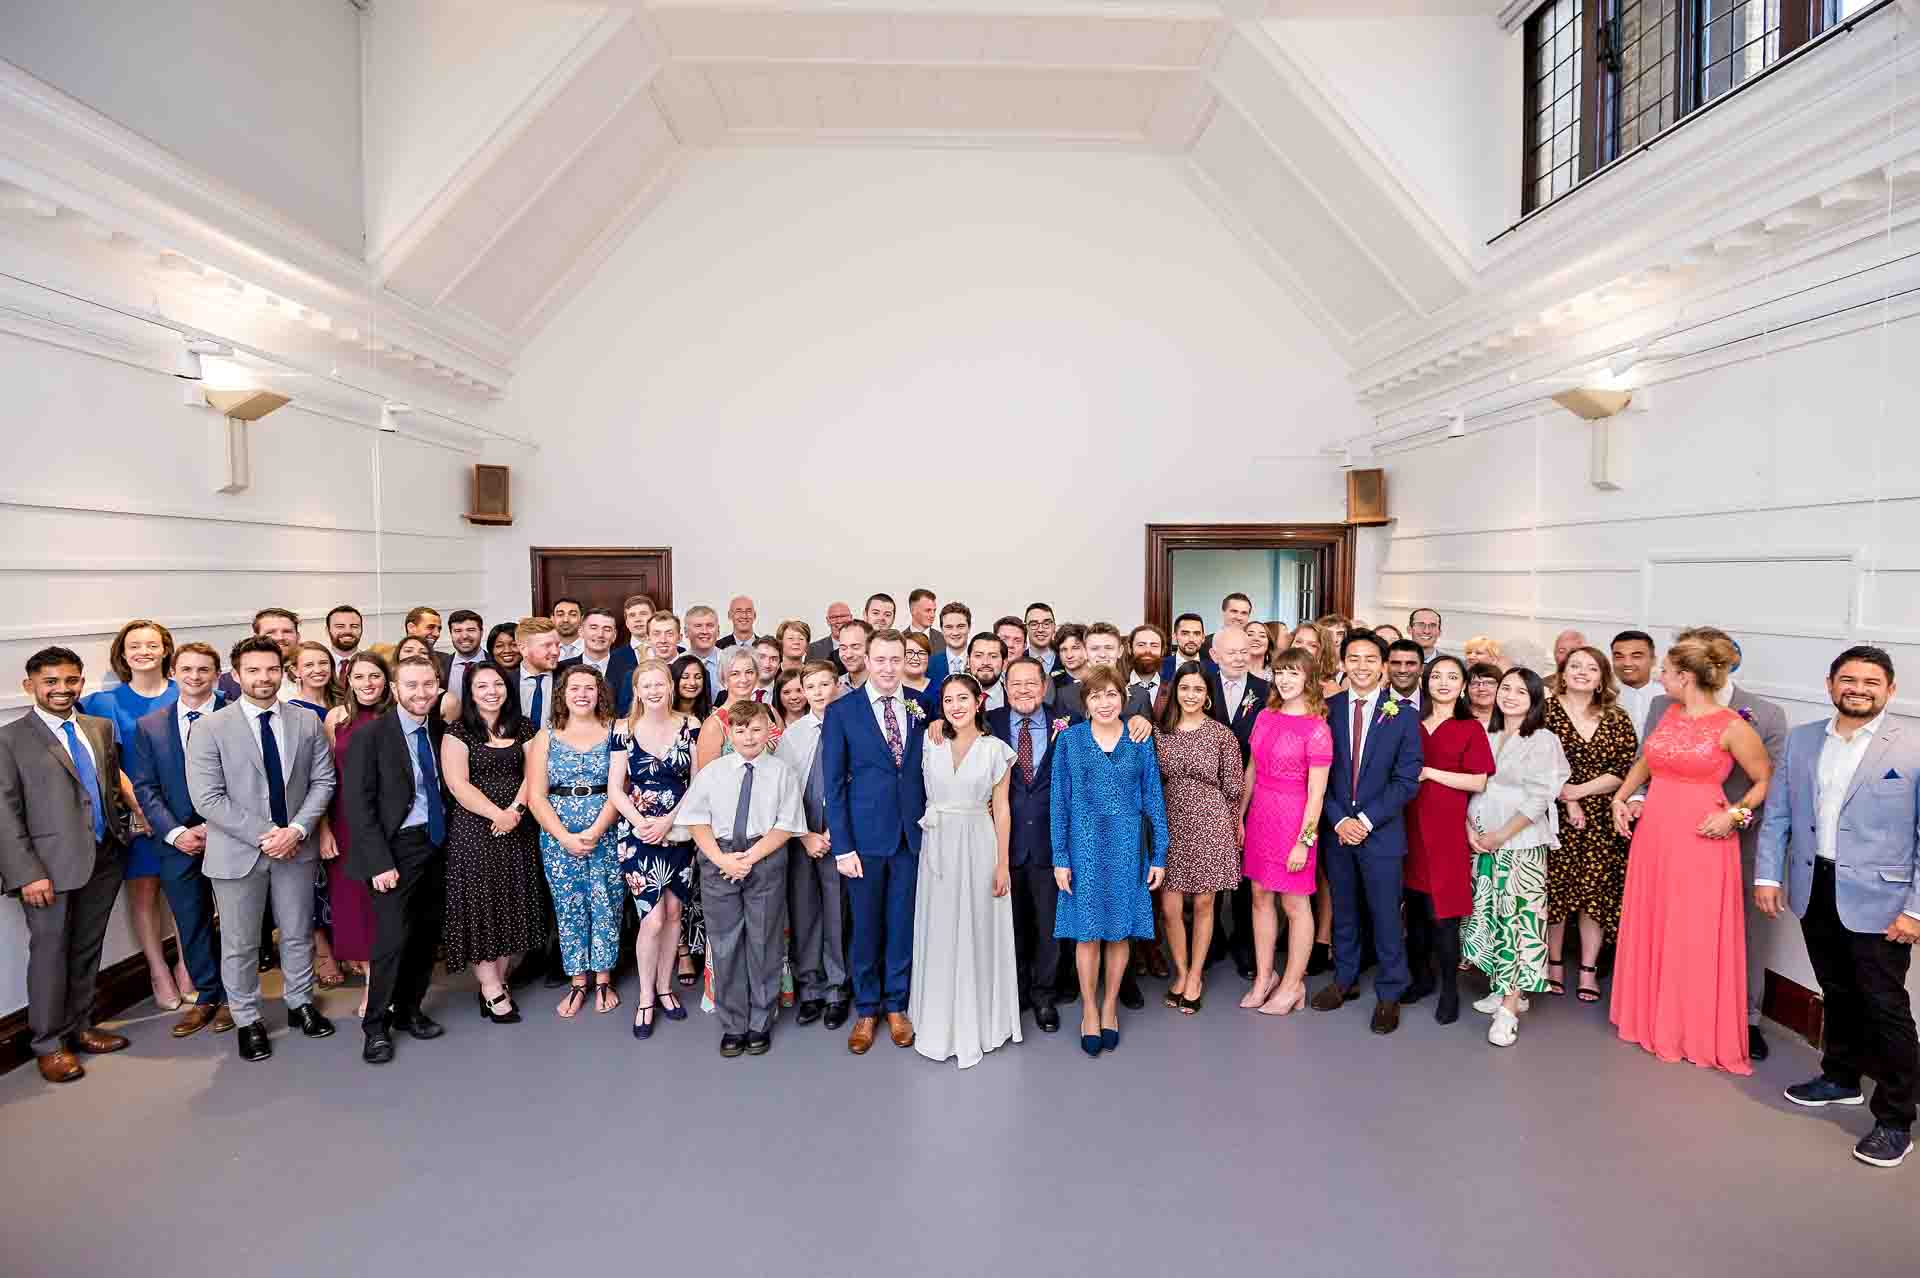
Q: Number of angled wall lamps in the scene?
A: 2